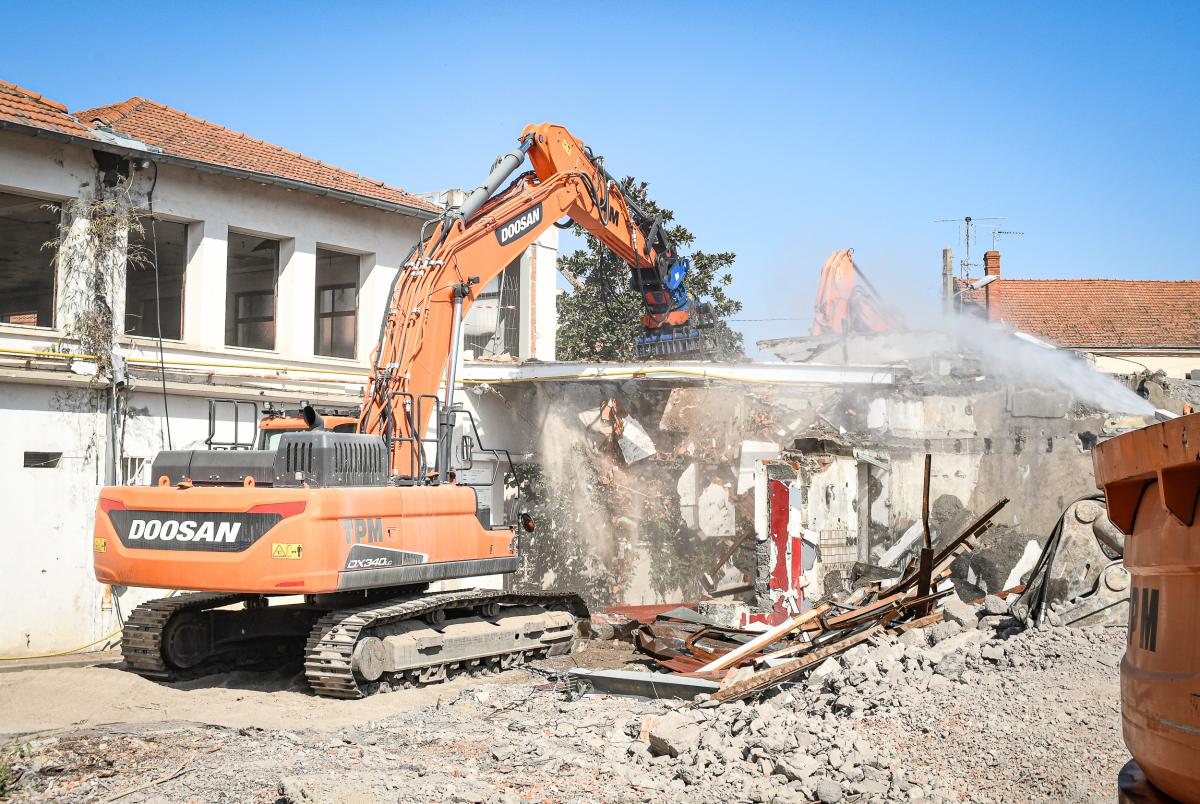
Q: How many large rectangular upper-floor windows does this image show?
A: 4